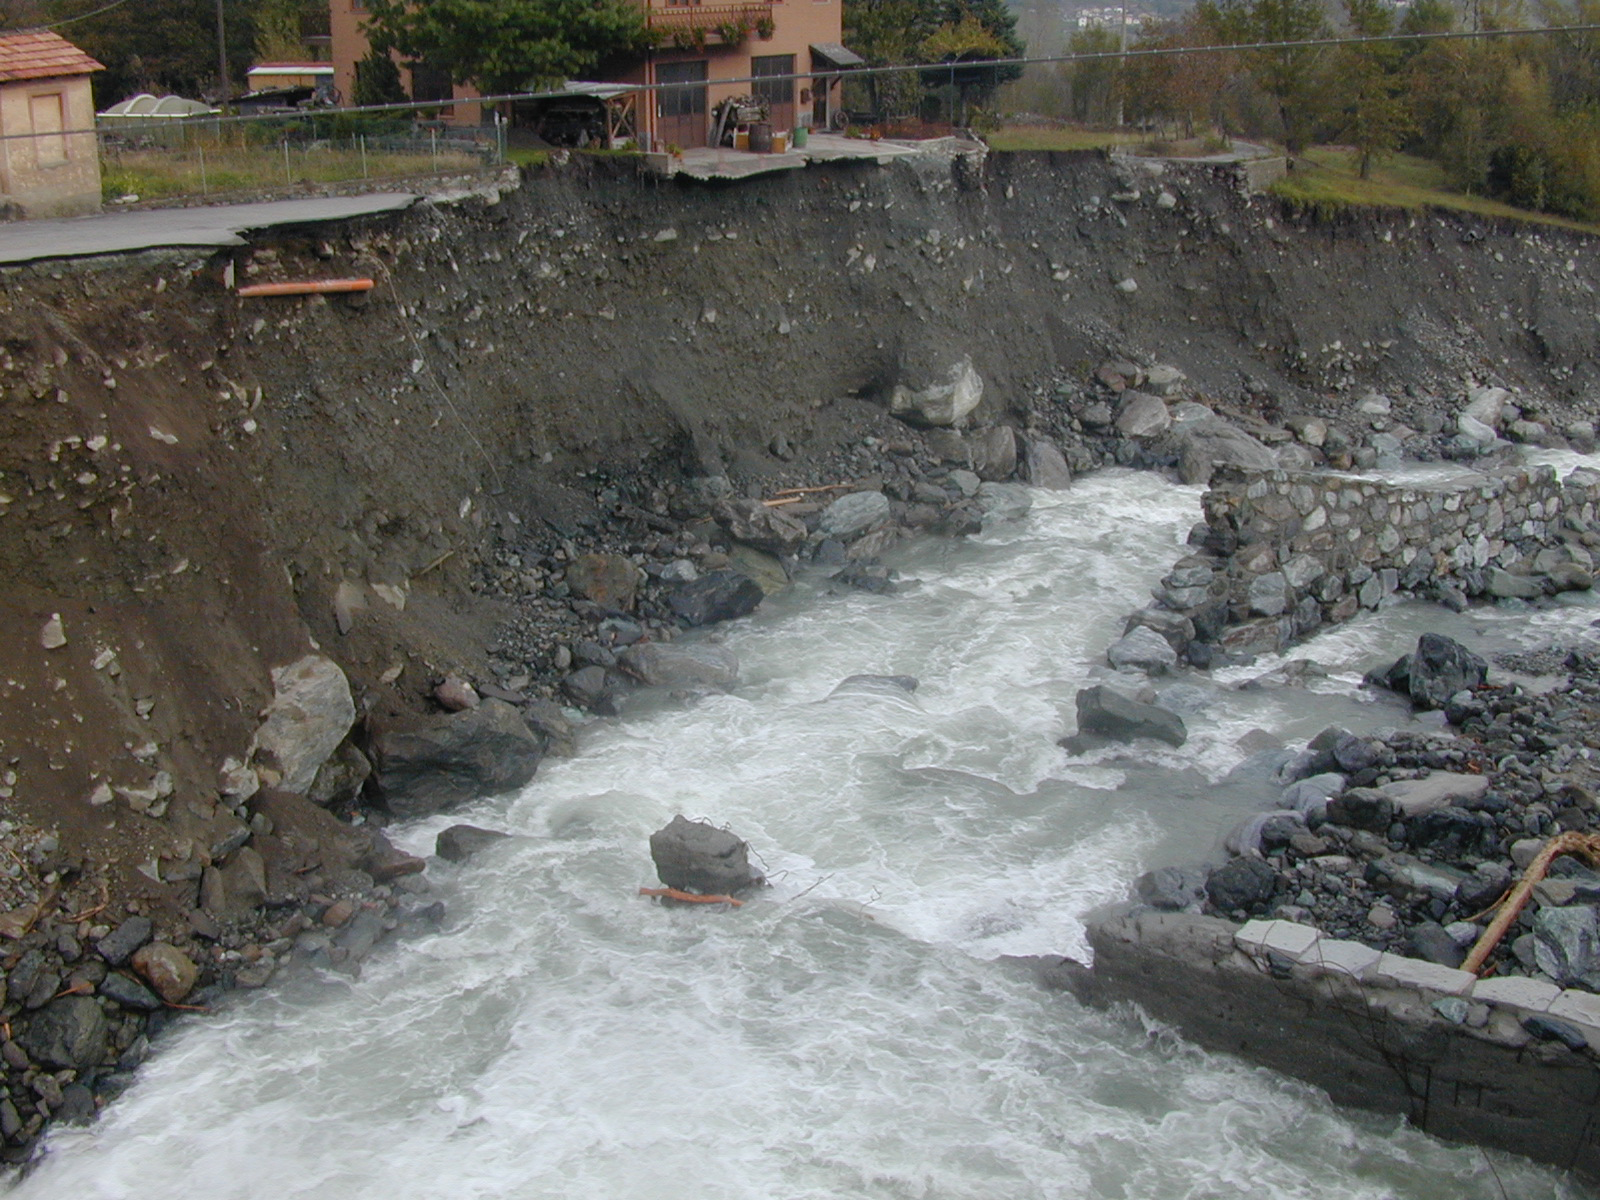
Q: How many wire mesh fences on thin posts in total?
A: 1